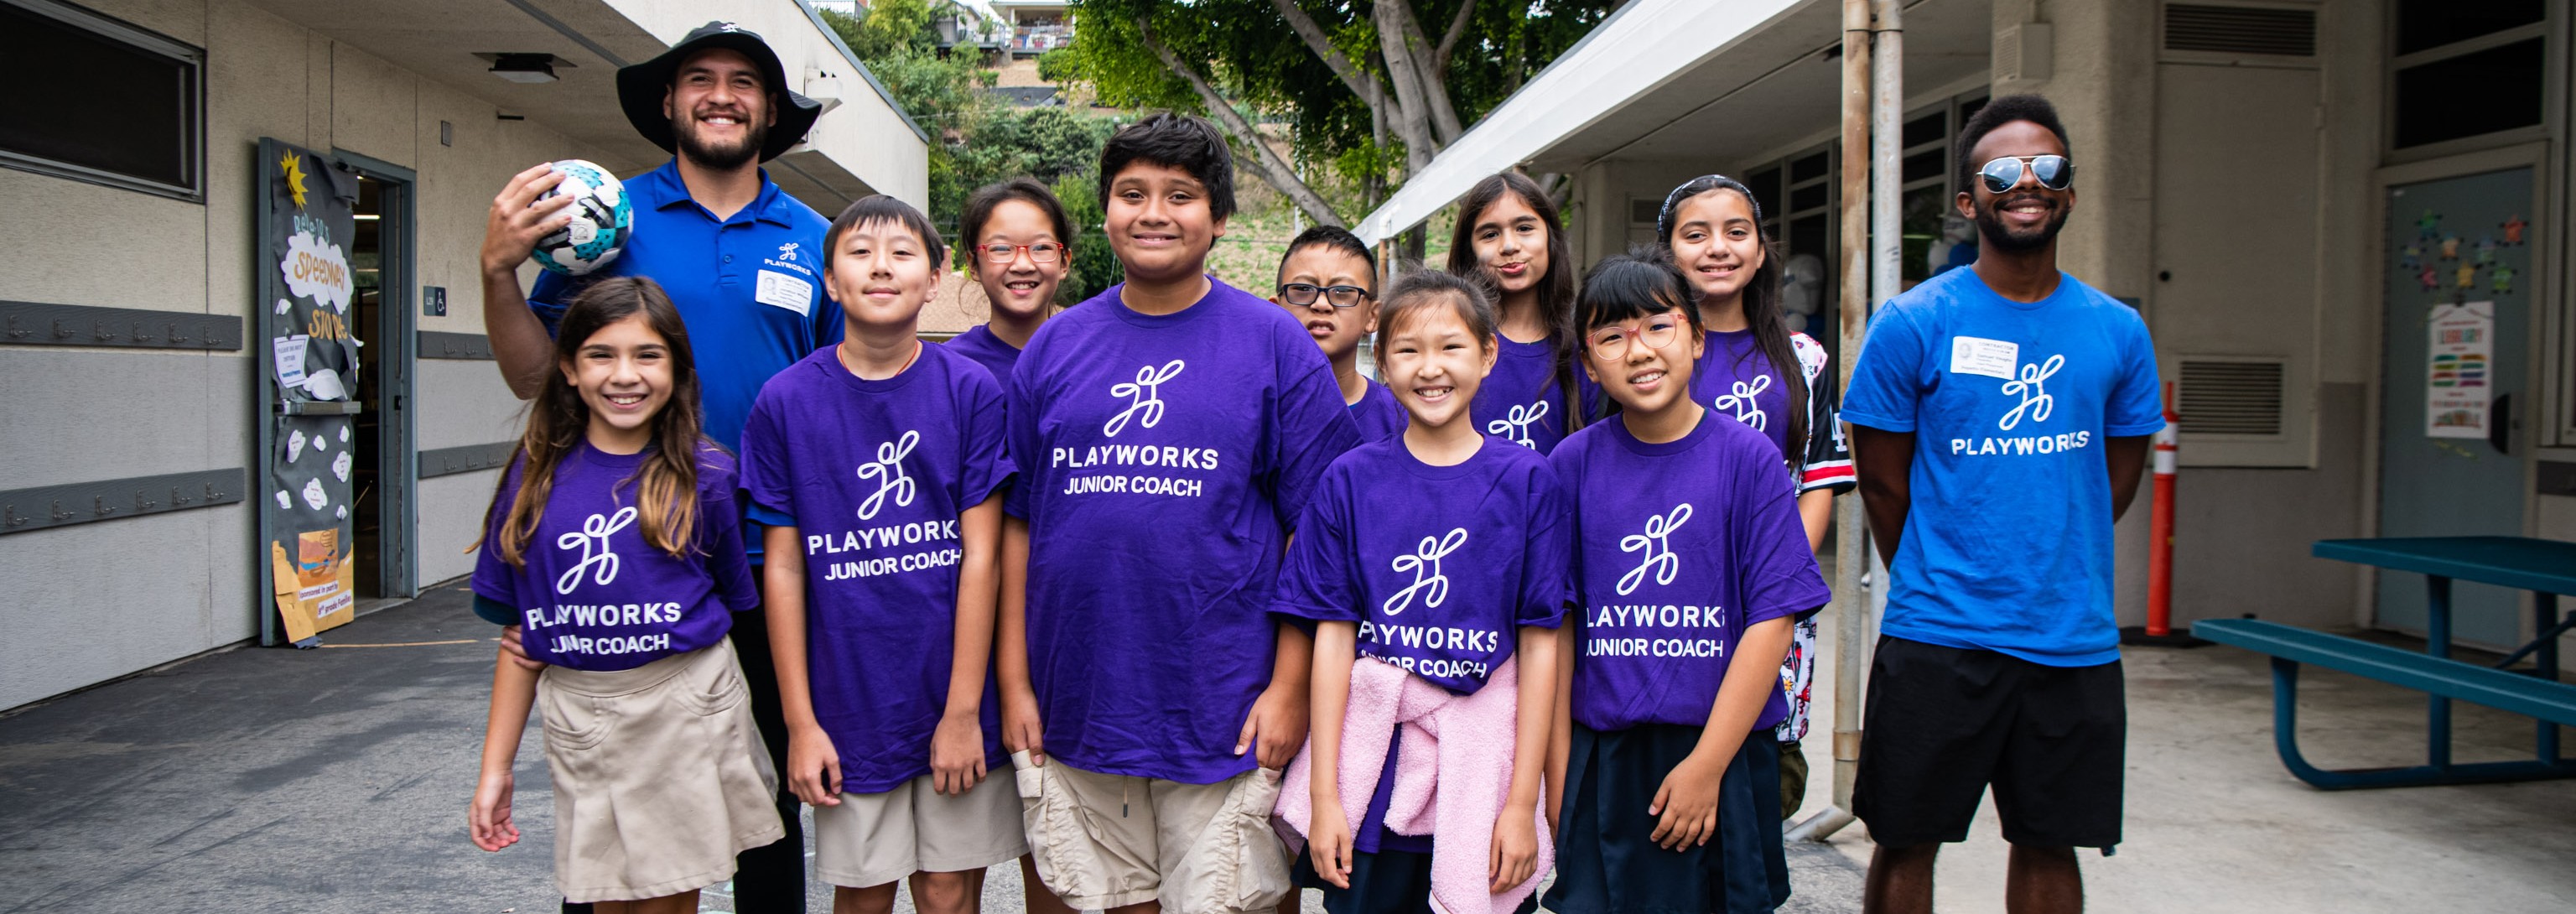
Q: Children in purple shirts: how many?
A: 9